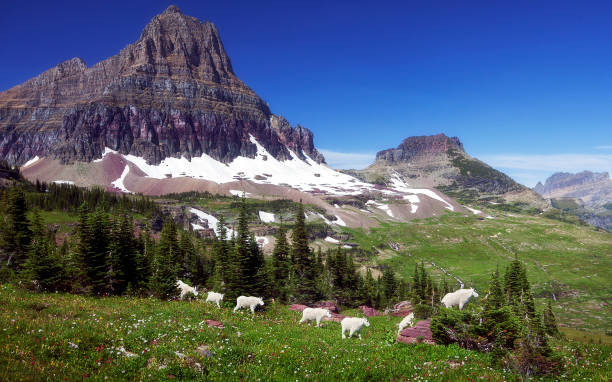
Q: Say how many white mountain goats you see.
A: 7